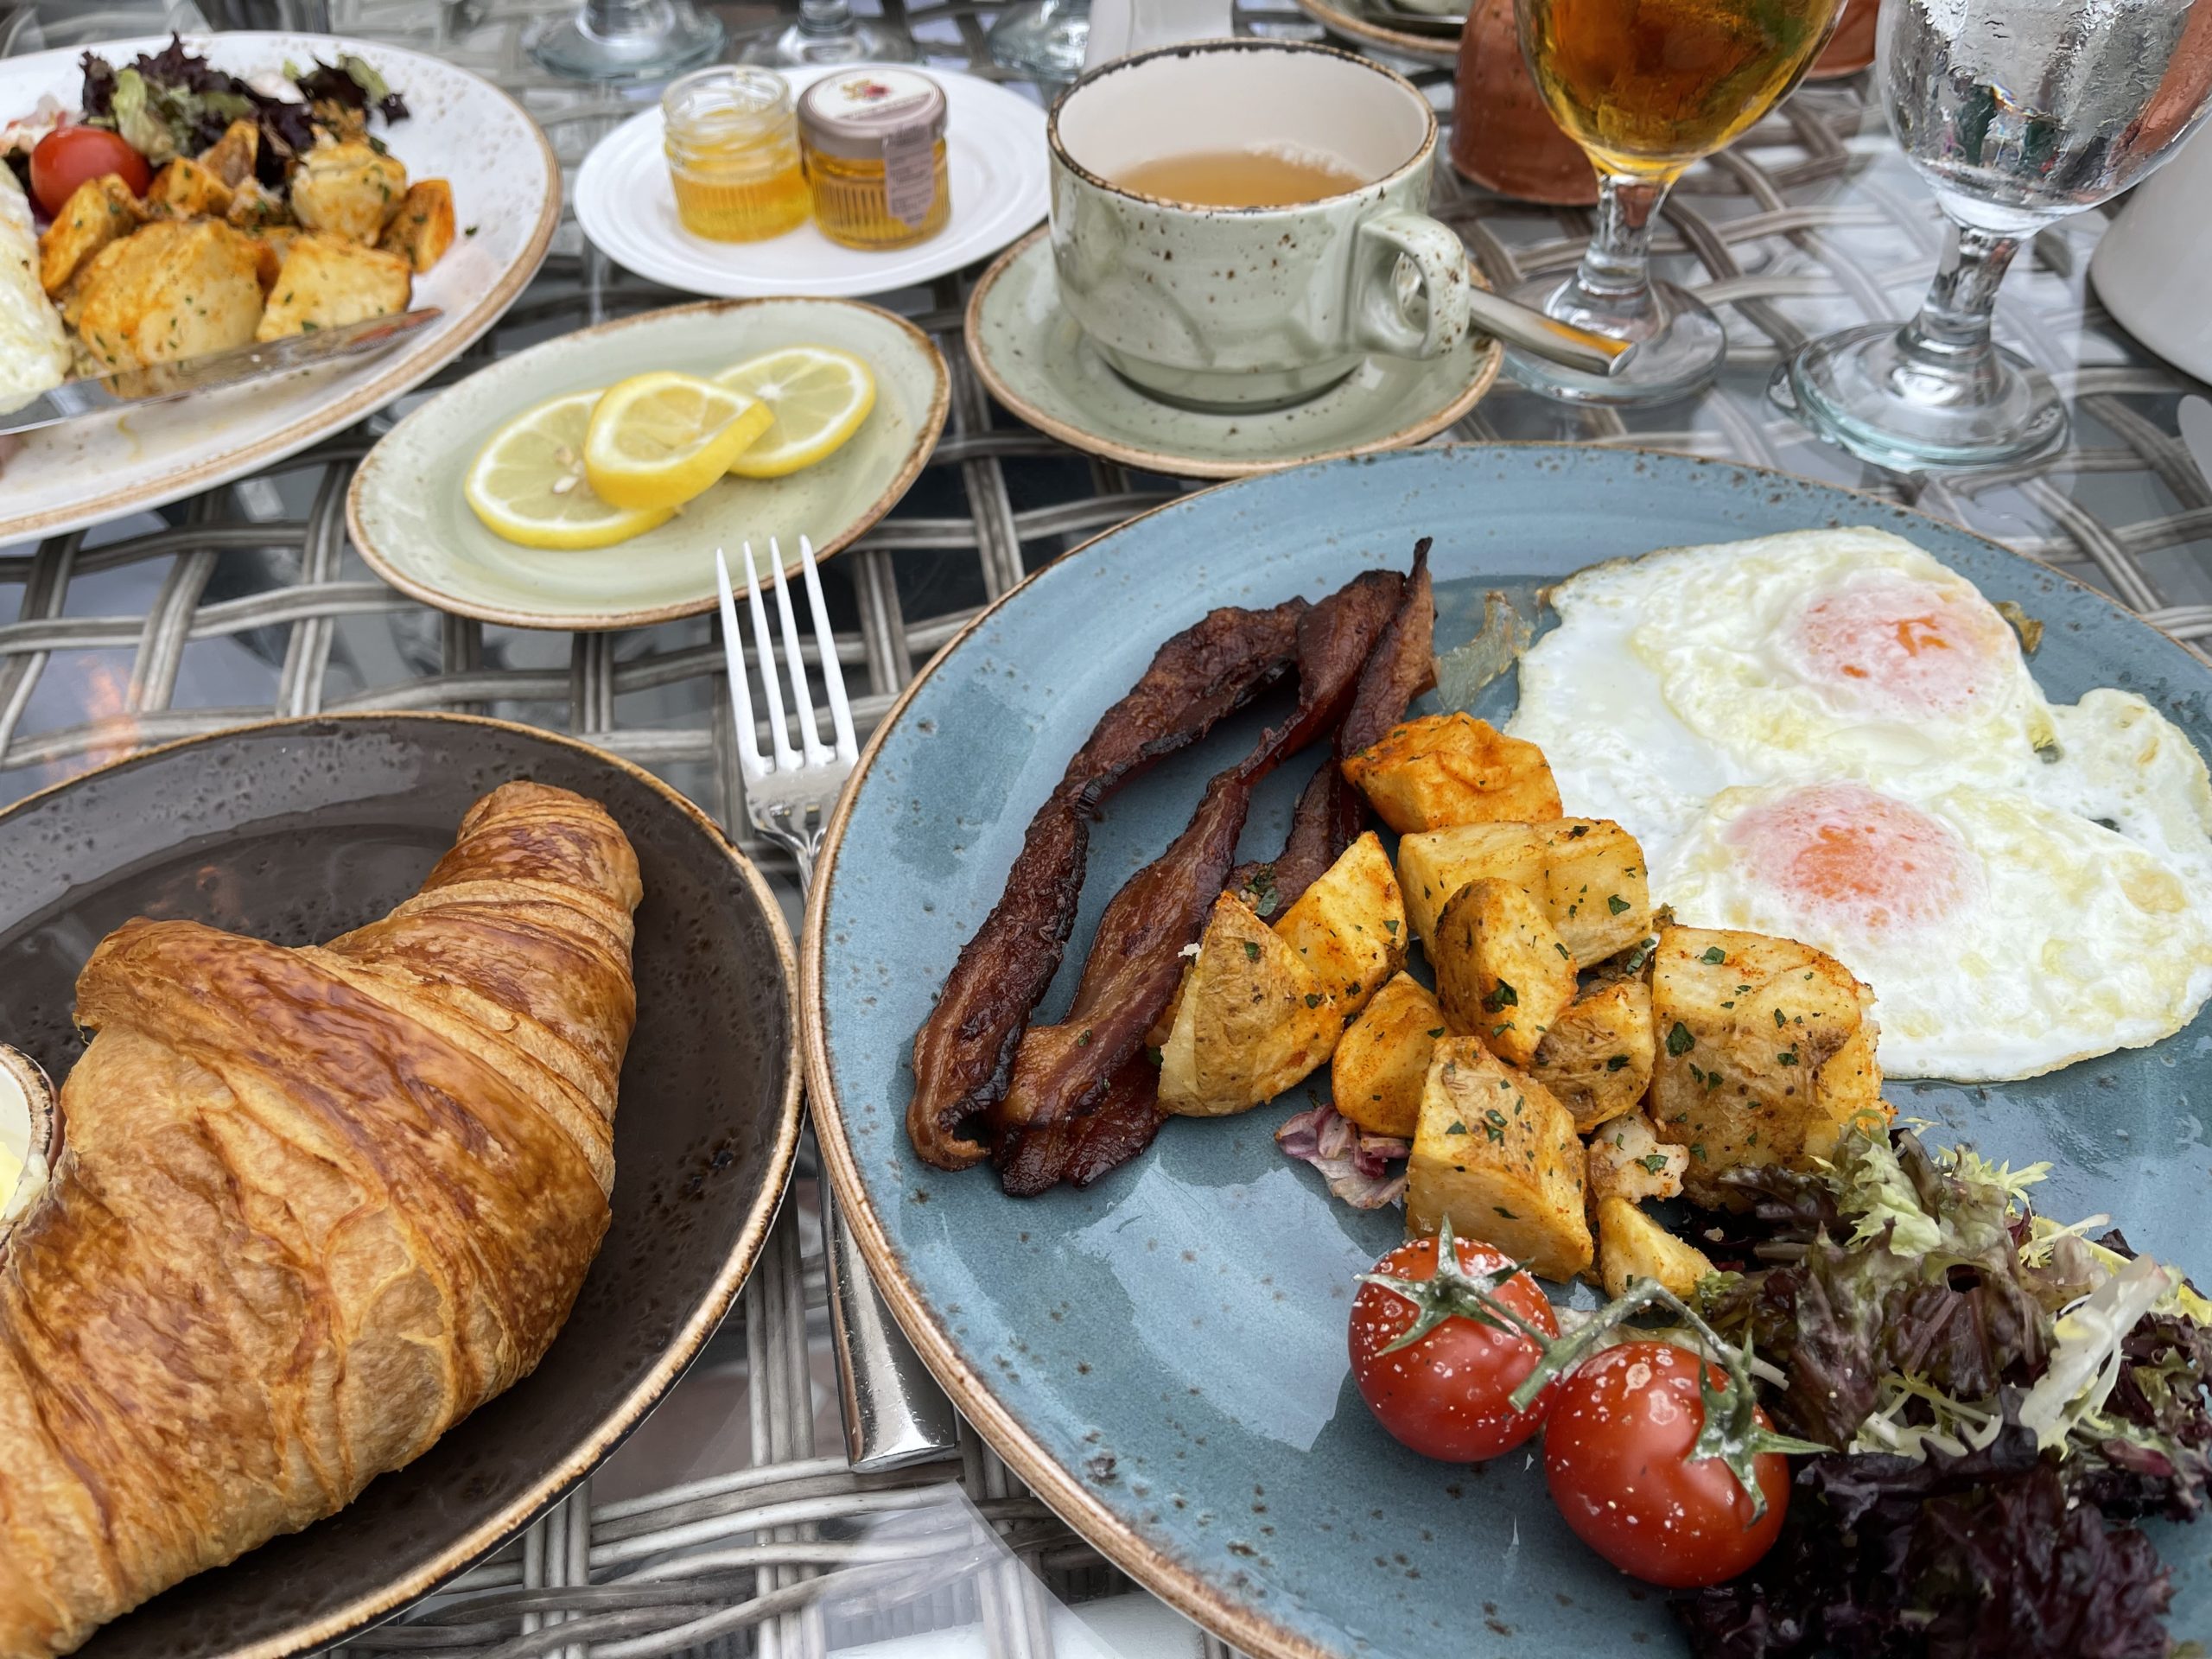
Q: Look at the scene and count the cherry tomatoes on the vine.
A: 2